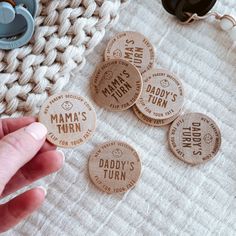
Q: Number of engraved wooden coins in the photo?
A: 7